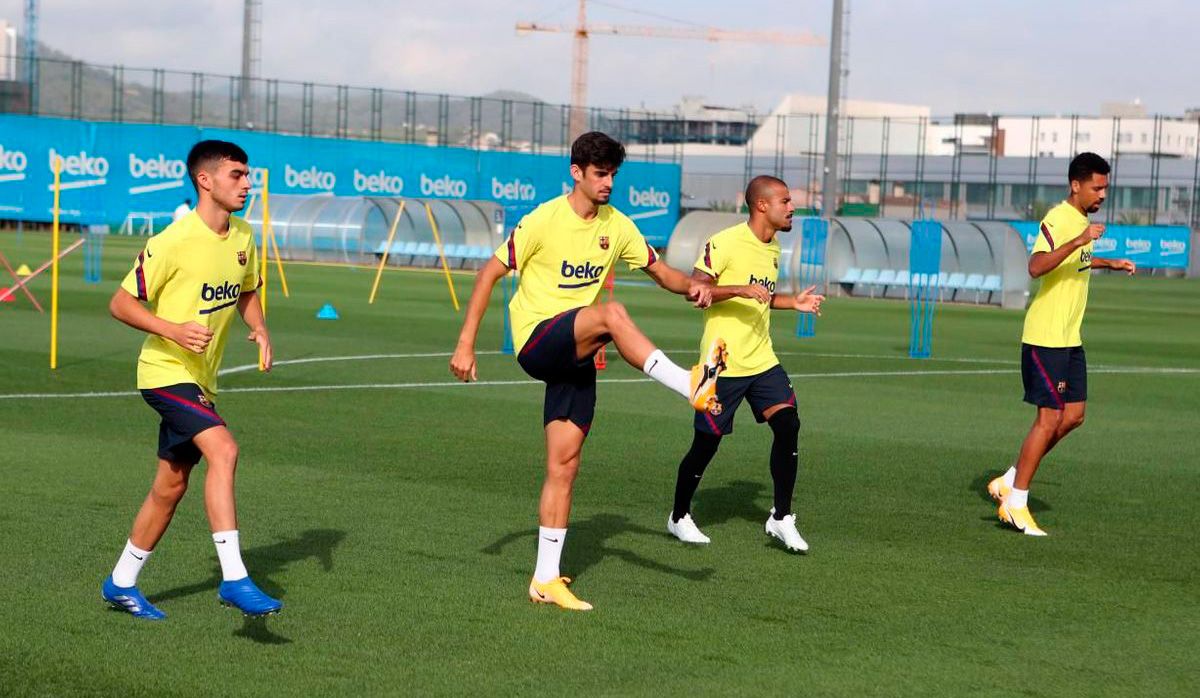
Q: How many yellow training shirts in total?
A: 4